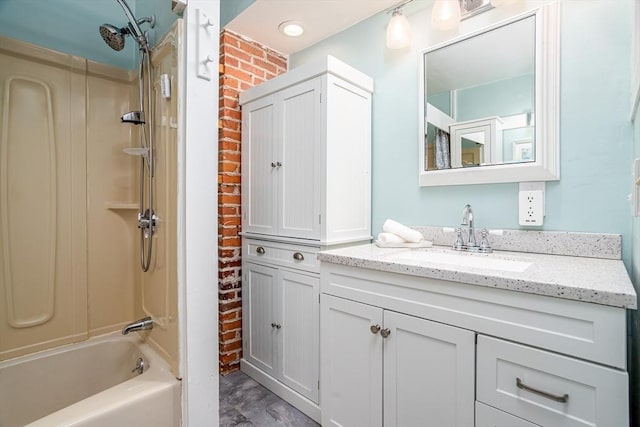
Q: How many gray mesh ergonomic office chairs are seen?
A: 0